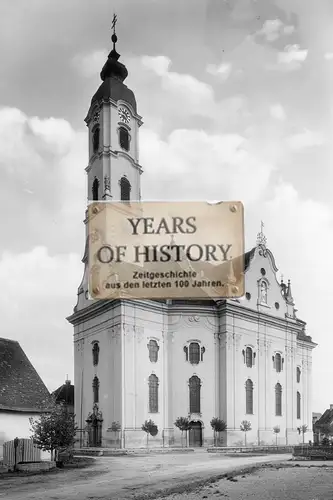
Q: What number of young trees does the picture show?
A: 7